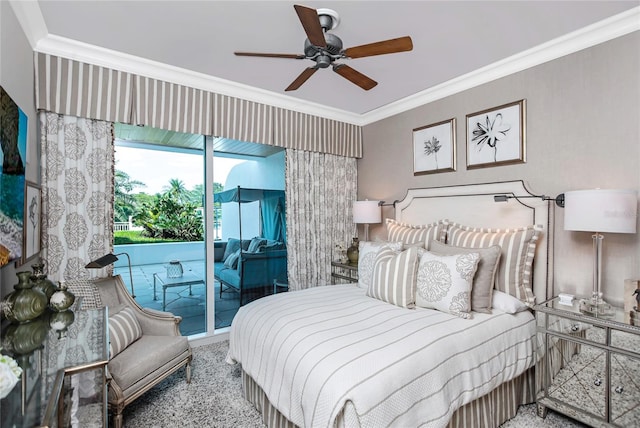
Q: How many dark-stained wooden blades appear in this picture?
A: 5